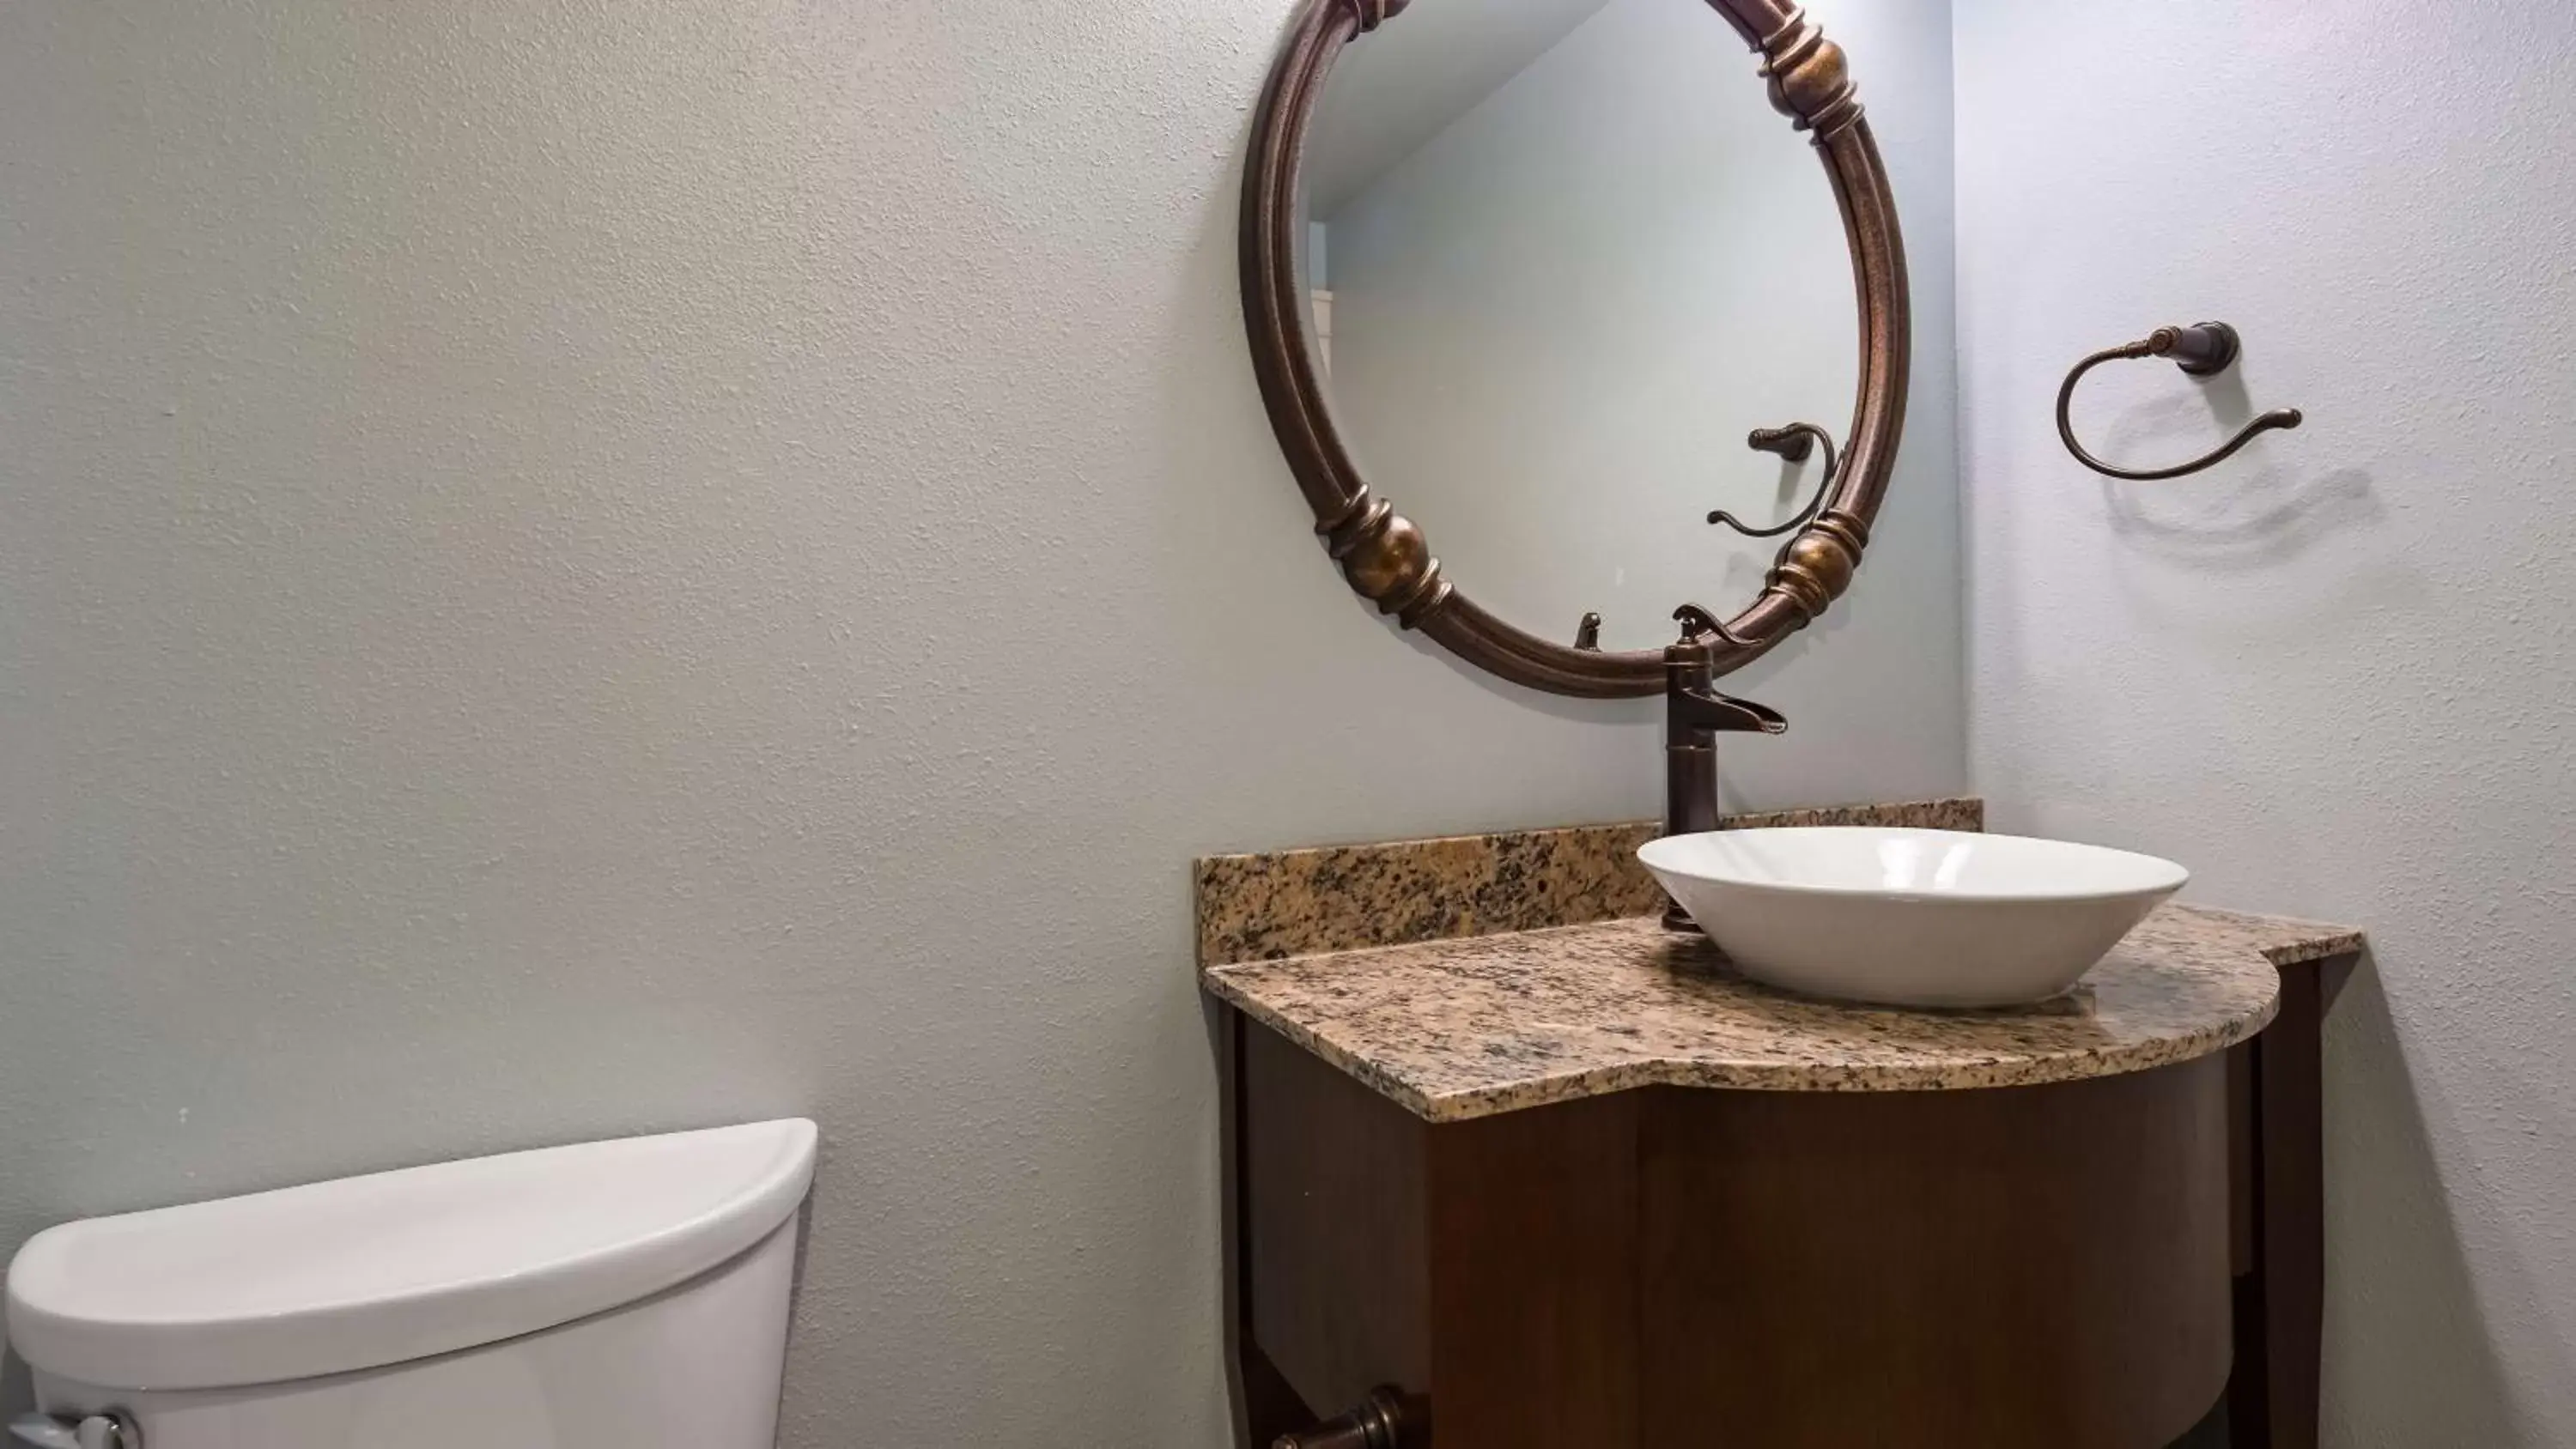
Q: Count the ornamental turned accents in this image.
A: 4